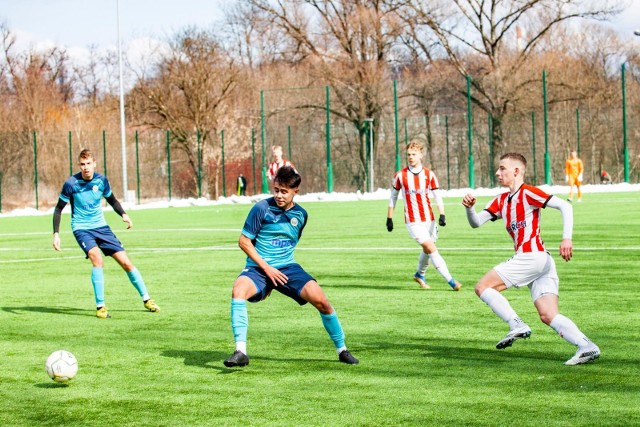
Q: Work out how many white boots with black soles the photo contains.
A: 2